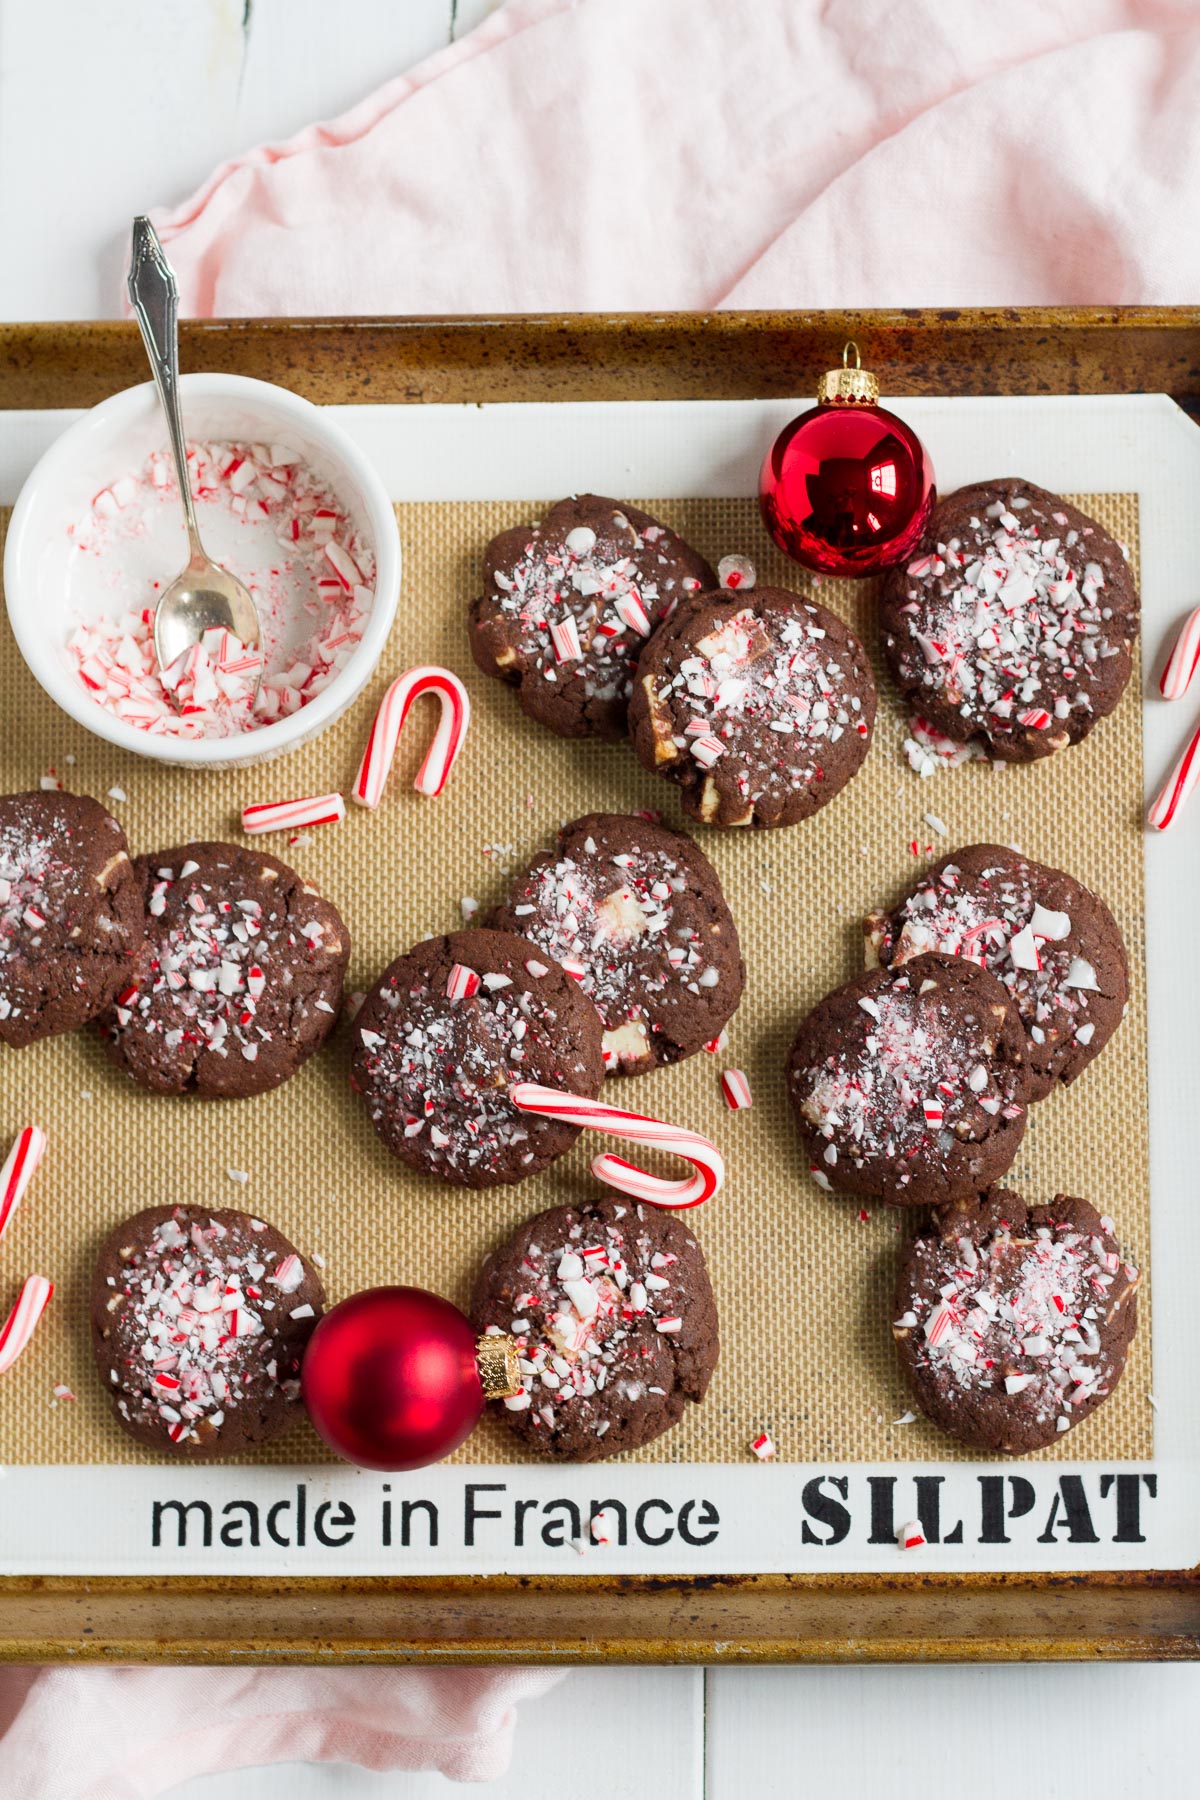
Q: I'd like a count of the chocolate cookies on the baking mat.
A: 12